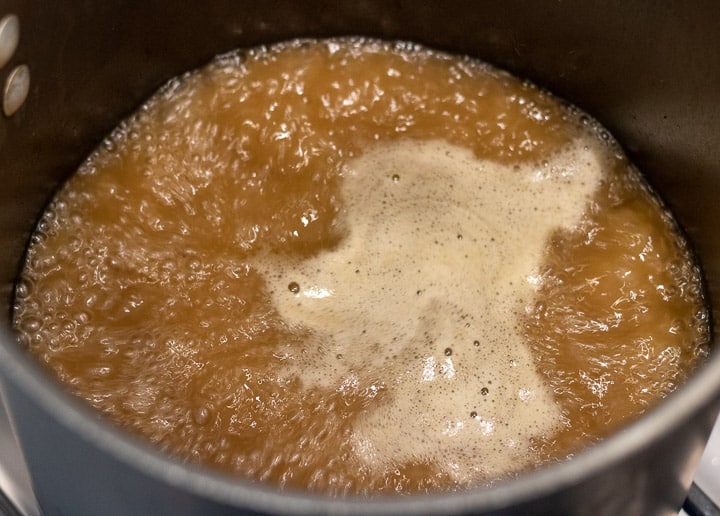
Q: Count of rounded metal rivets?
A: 2